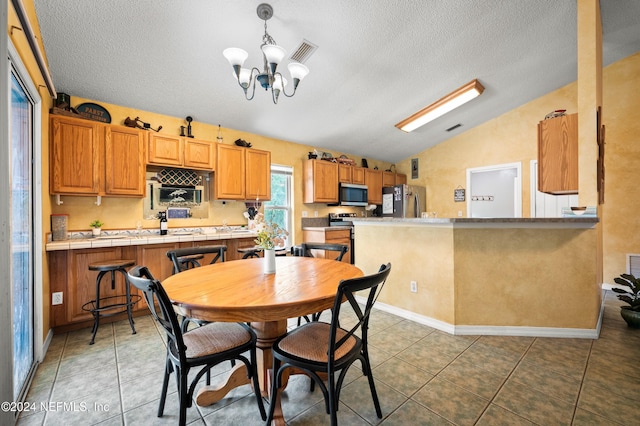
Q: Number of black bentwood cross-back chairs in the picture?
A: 4